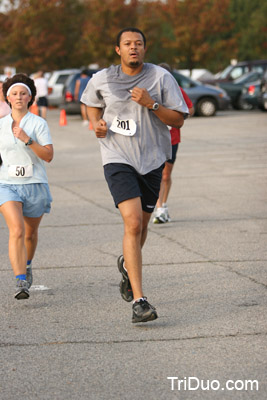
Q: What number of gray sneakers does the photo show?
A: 2